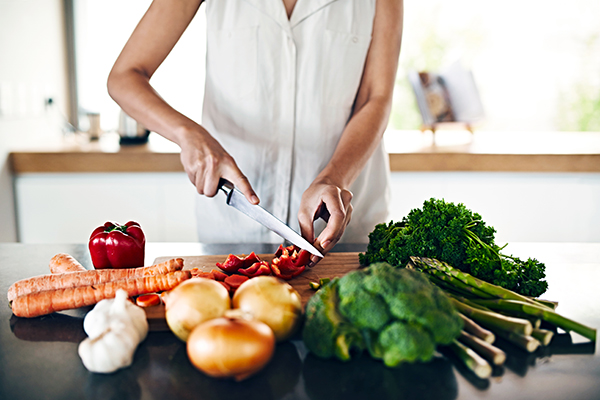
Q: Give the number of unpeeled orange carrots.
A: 3